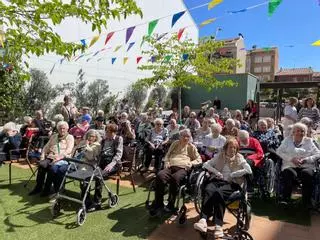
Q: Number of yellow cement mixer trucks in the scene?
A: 0